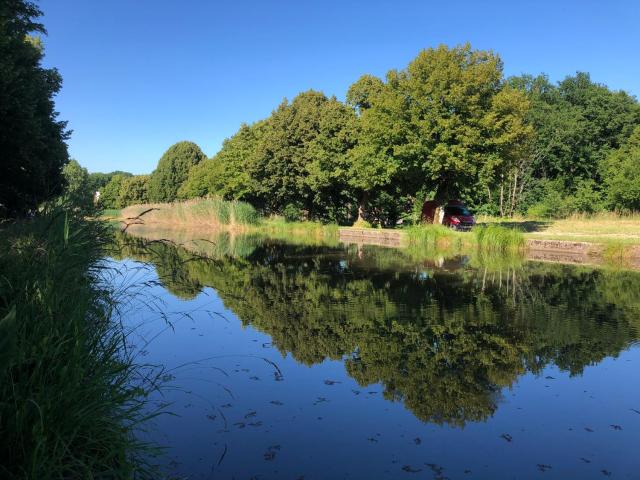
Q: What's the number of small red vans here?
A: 1